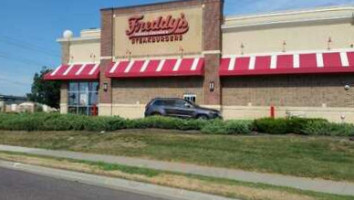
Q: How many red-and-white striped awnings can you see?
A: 3